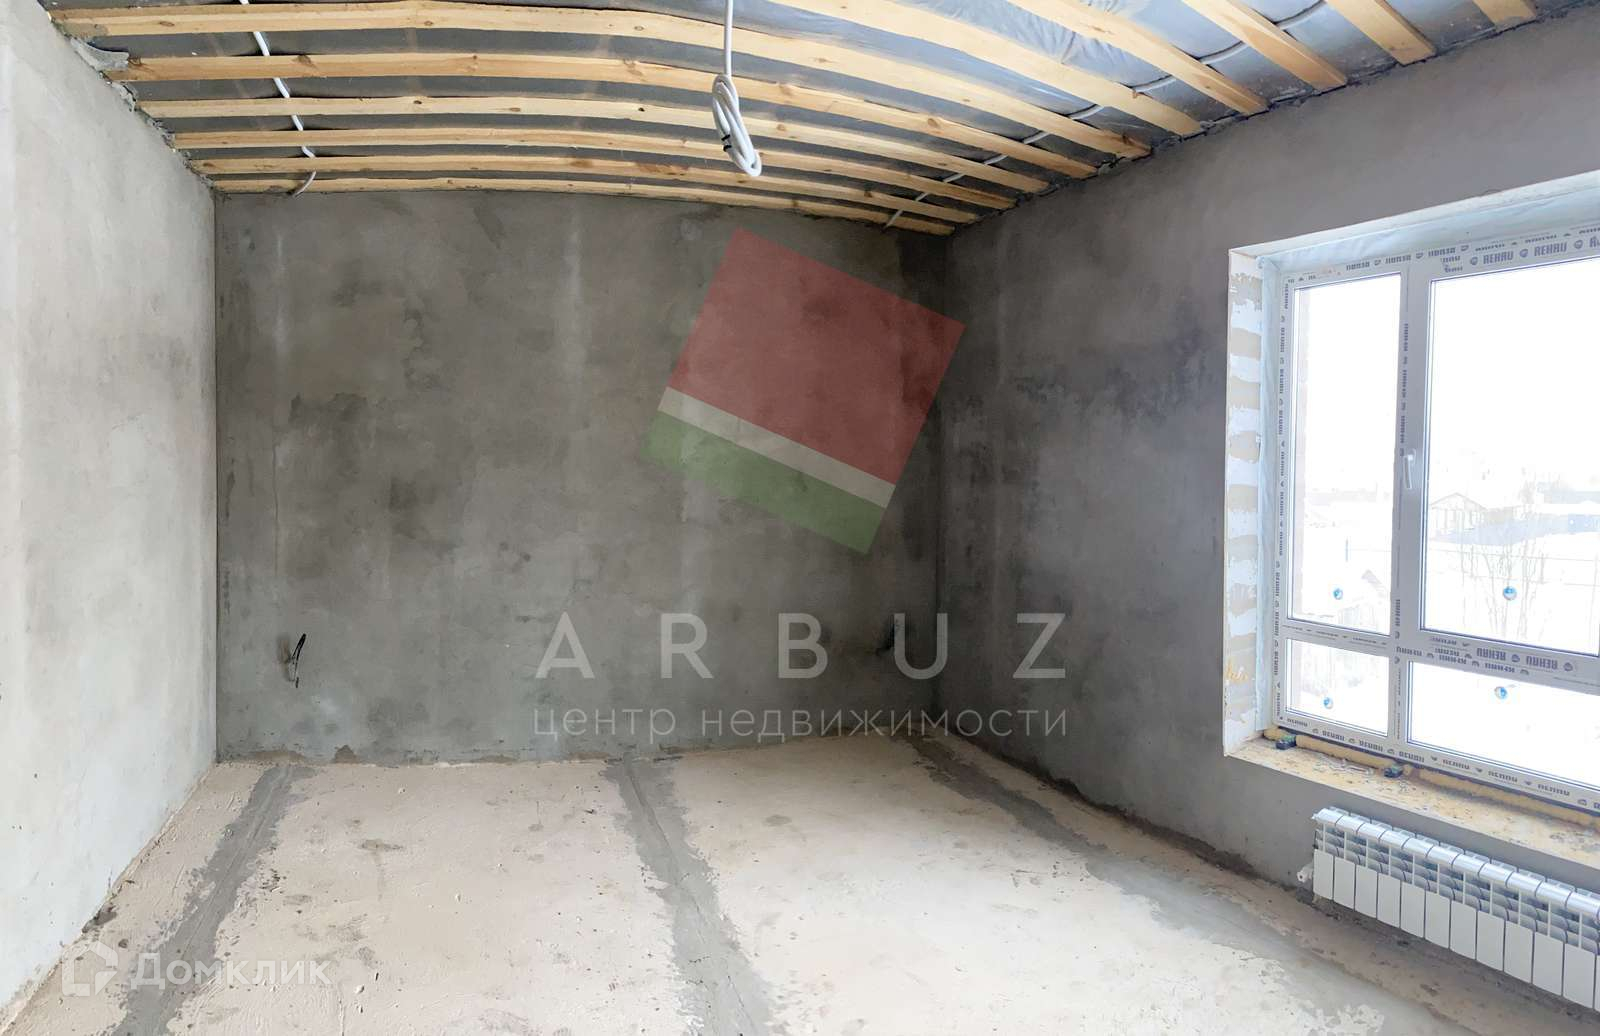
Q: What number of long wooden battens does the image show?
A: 11